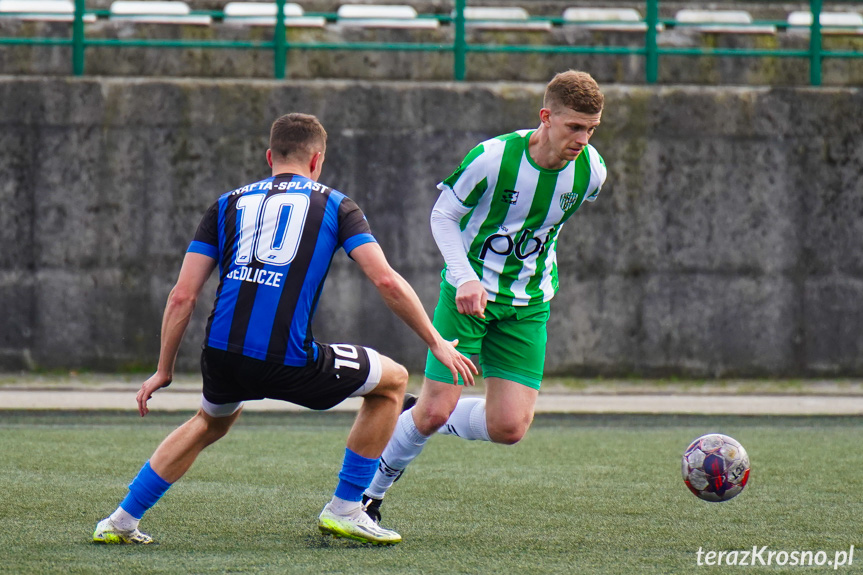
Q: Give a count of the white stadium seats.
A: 8